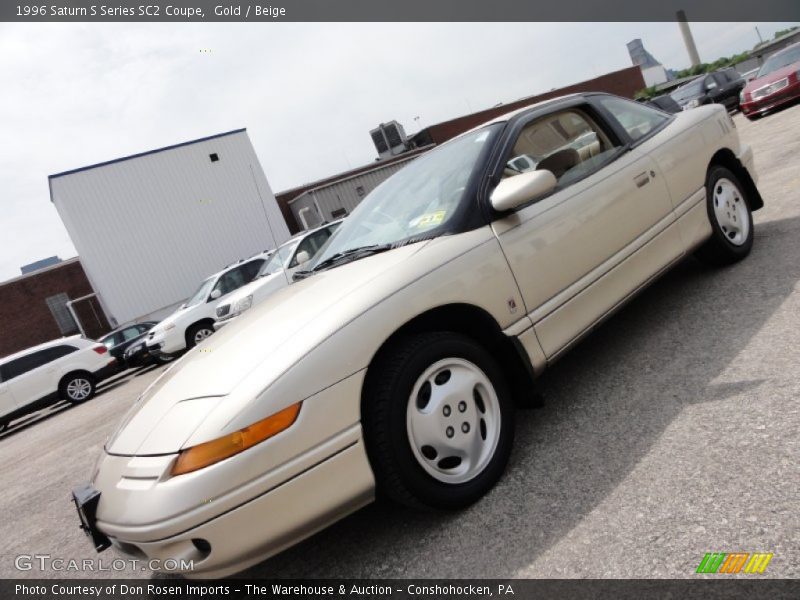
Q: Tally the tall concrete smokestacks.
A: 1